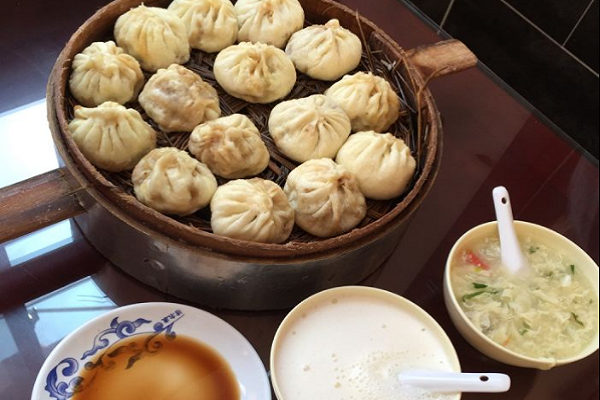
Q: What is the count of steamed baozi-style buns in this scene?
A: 15